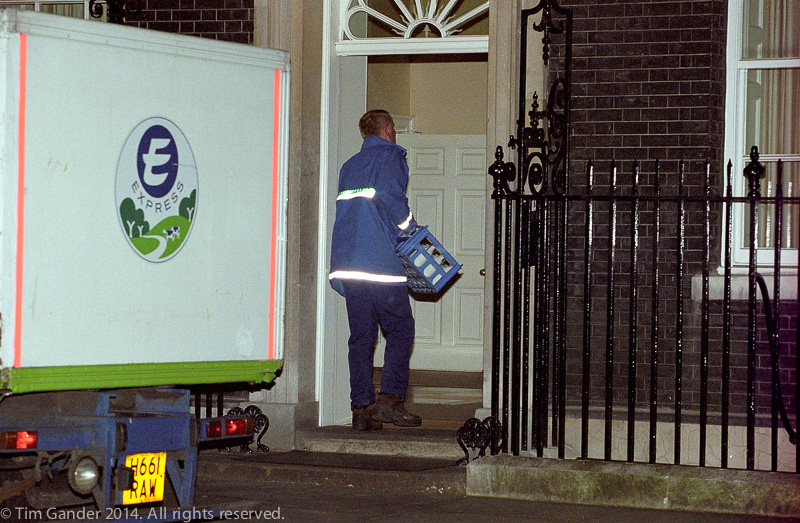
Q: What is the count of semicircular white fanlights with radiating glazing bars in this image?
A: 1